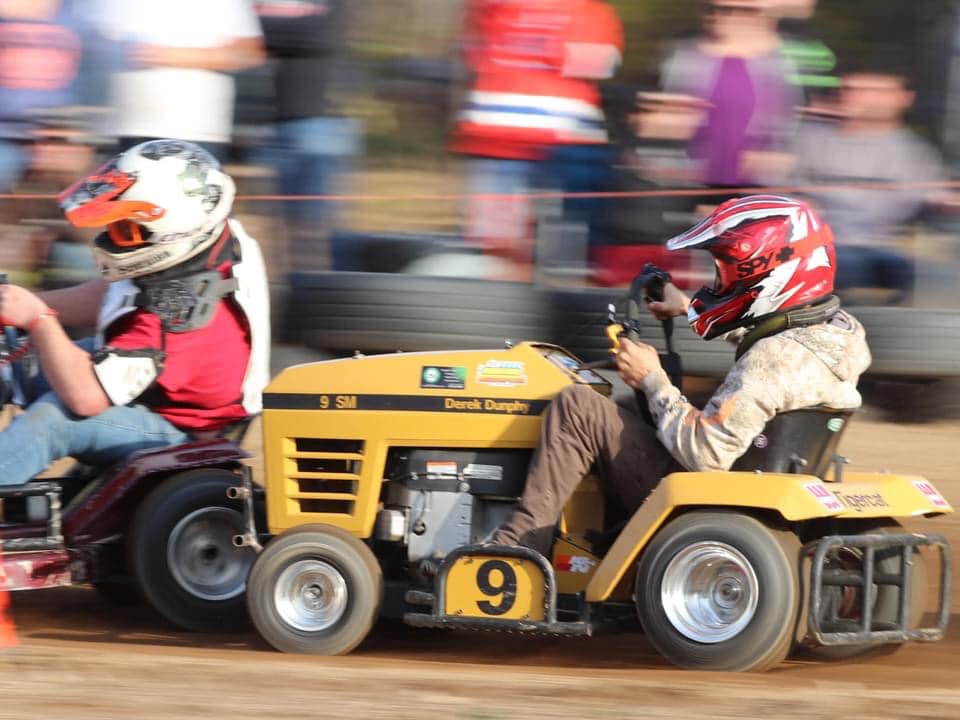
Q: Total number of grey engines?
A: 1